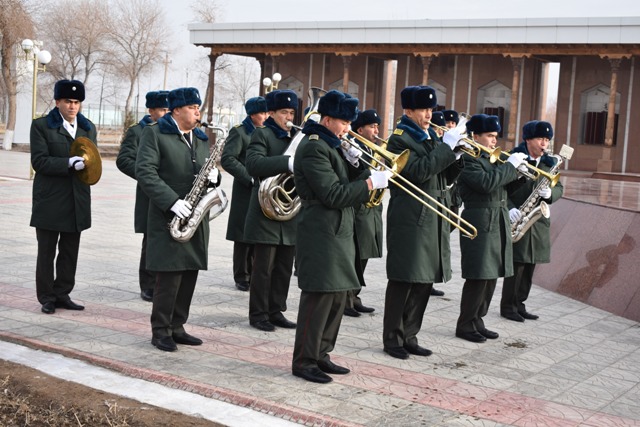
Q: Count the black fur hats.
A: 12